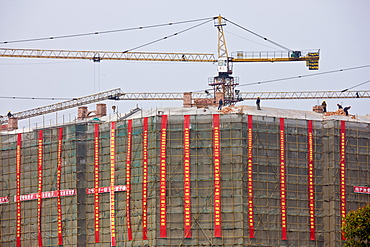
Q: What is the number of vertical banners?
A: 14